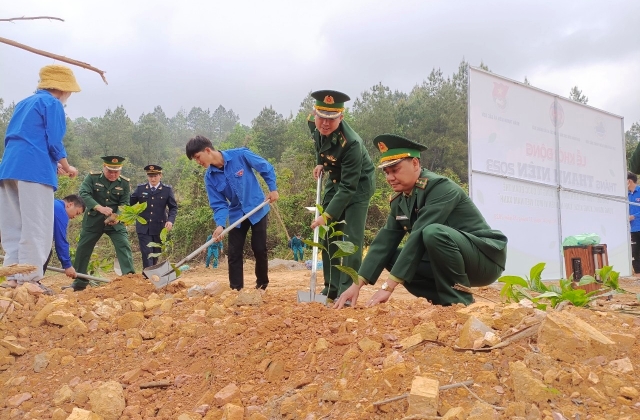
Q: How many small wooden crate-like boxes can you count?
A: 1